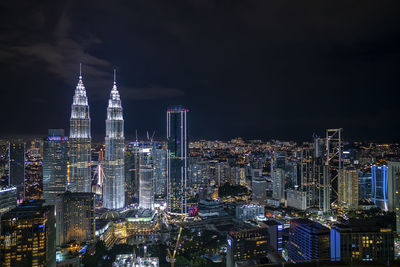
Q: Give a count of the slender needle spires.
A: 2